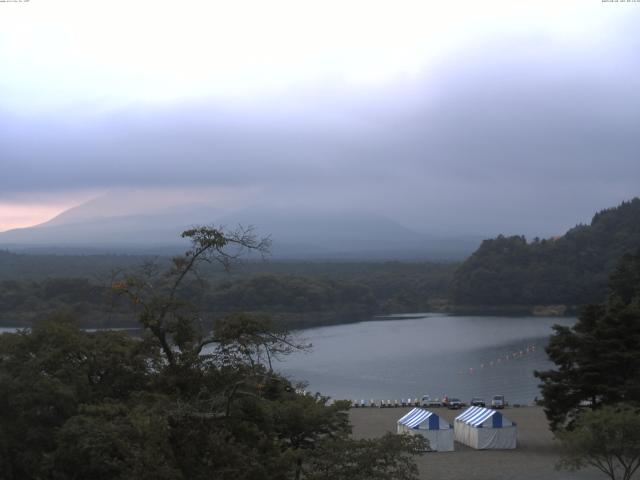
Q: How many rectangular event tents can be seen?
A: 2